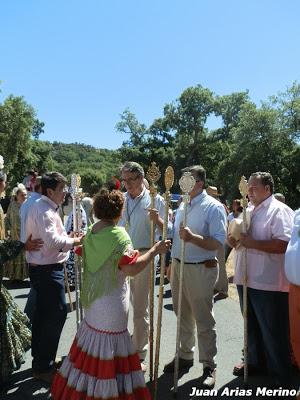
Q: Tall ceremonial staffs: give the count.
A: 6